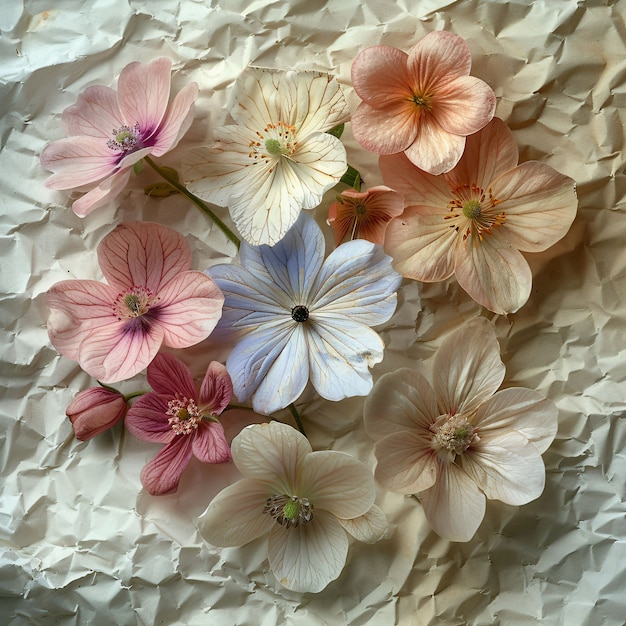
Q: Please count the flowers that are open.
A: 10